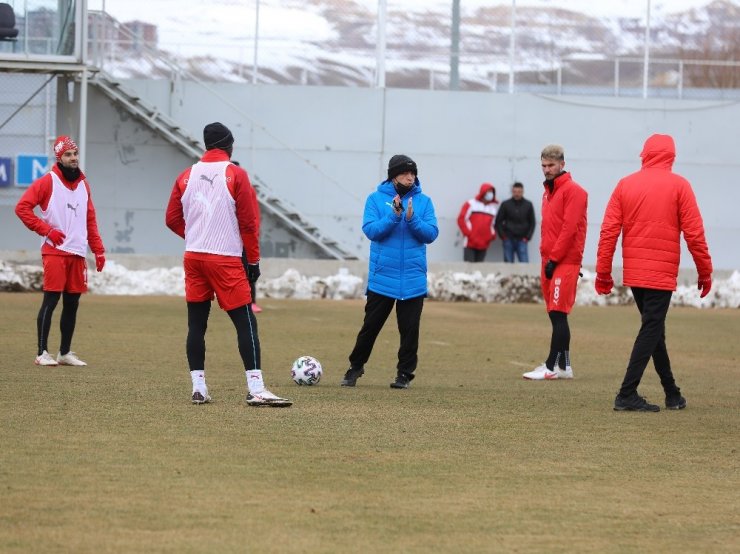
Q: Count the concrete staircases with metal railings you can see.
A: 1